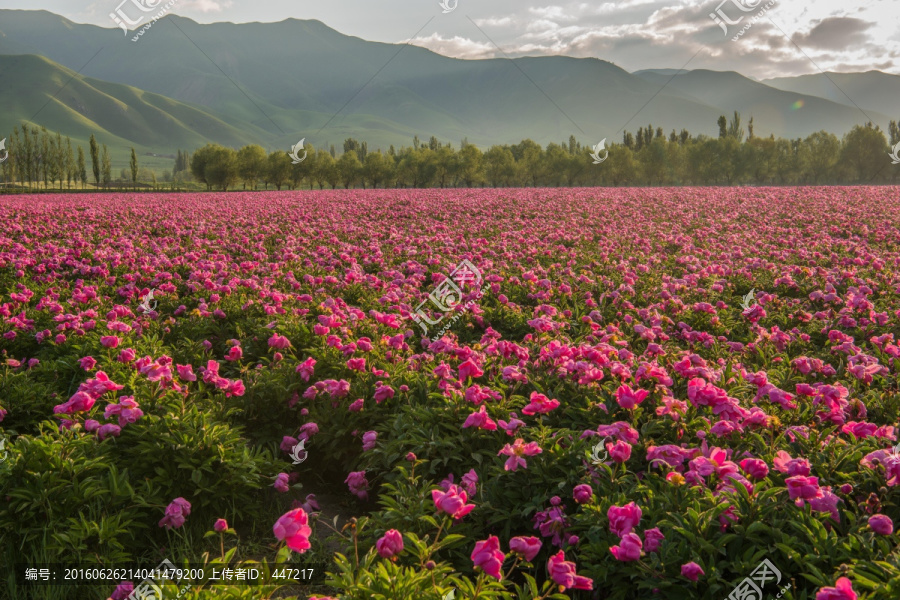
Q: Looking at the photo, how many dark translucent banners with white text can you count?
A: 1